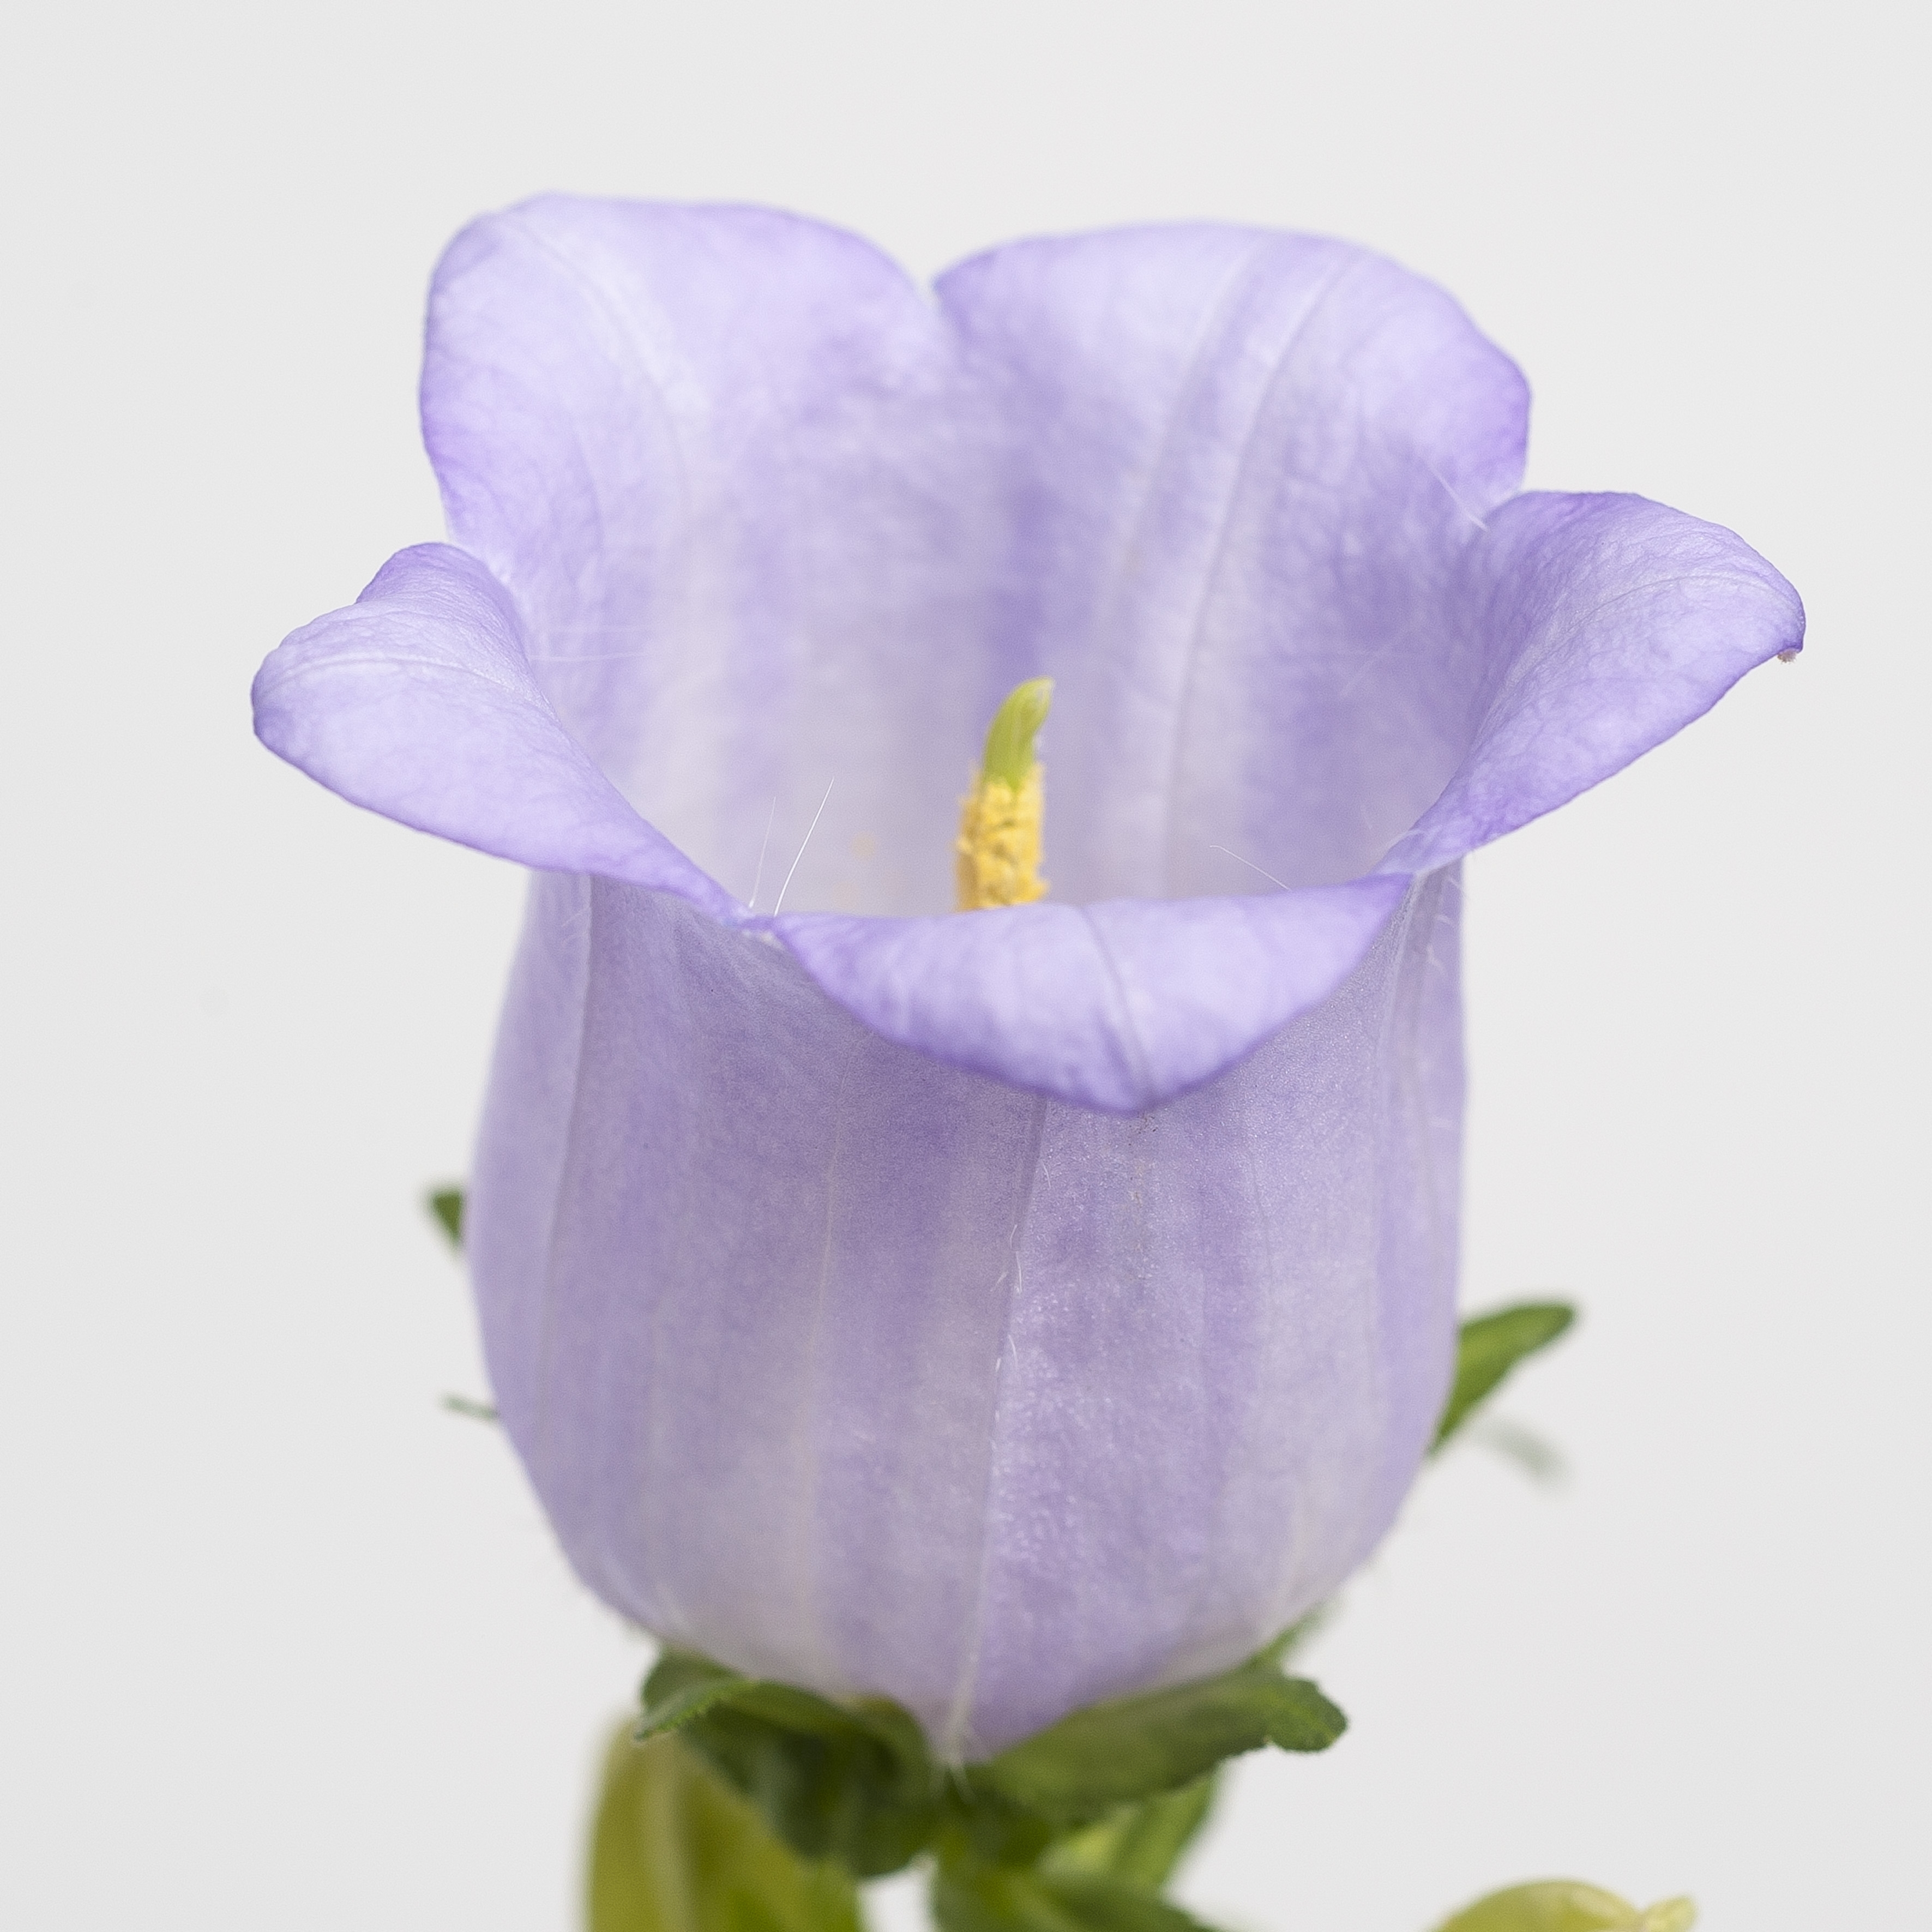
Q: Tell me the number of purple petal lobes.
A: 5